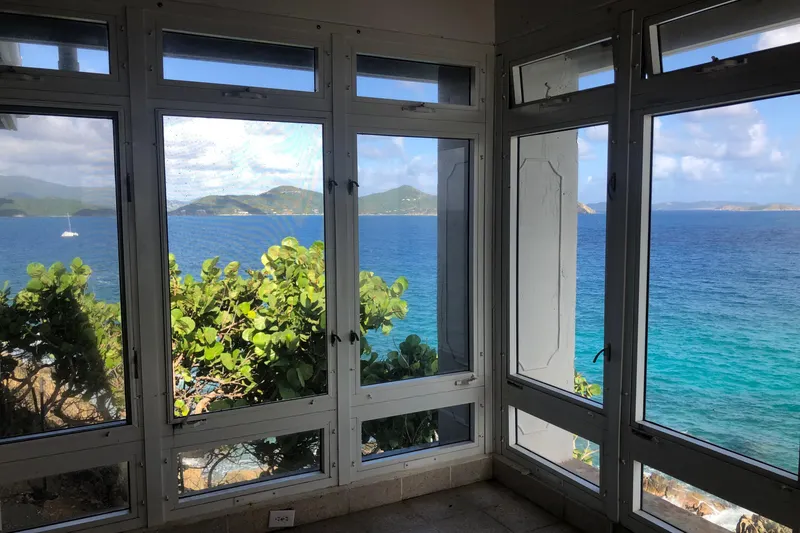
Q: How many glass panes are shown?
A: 15